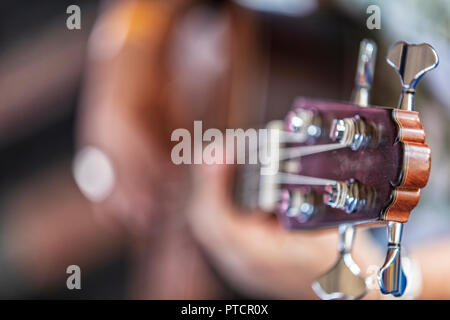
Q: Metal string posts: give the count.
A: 4